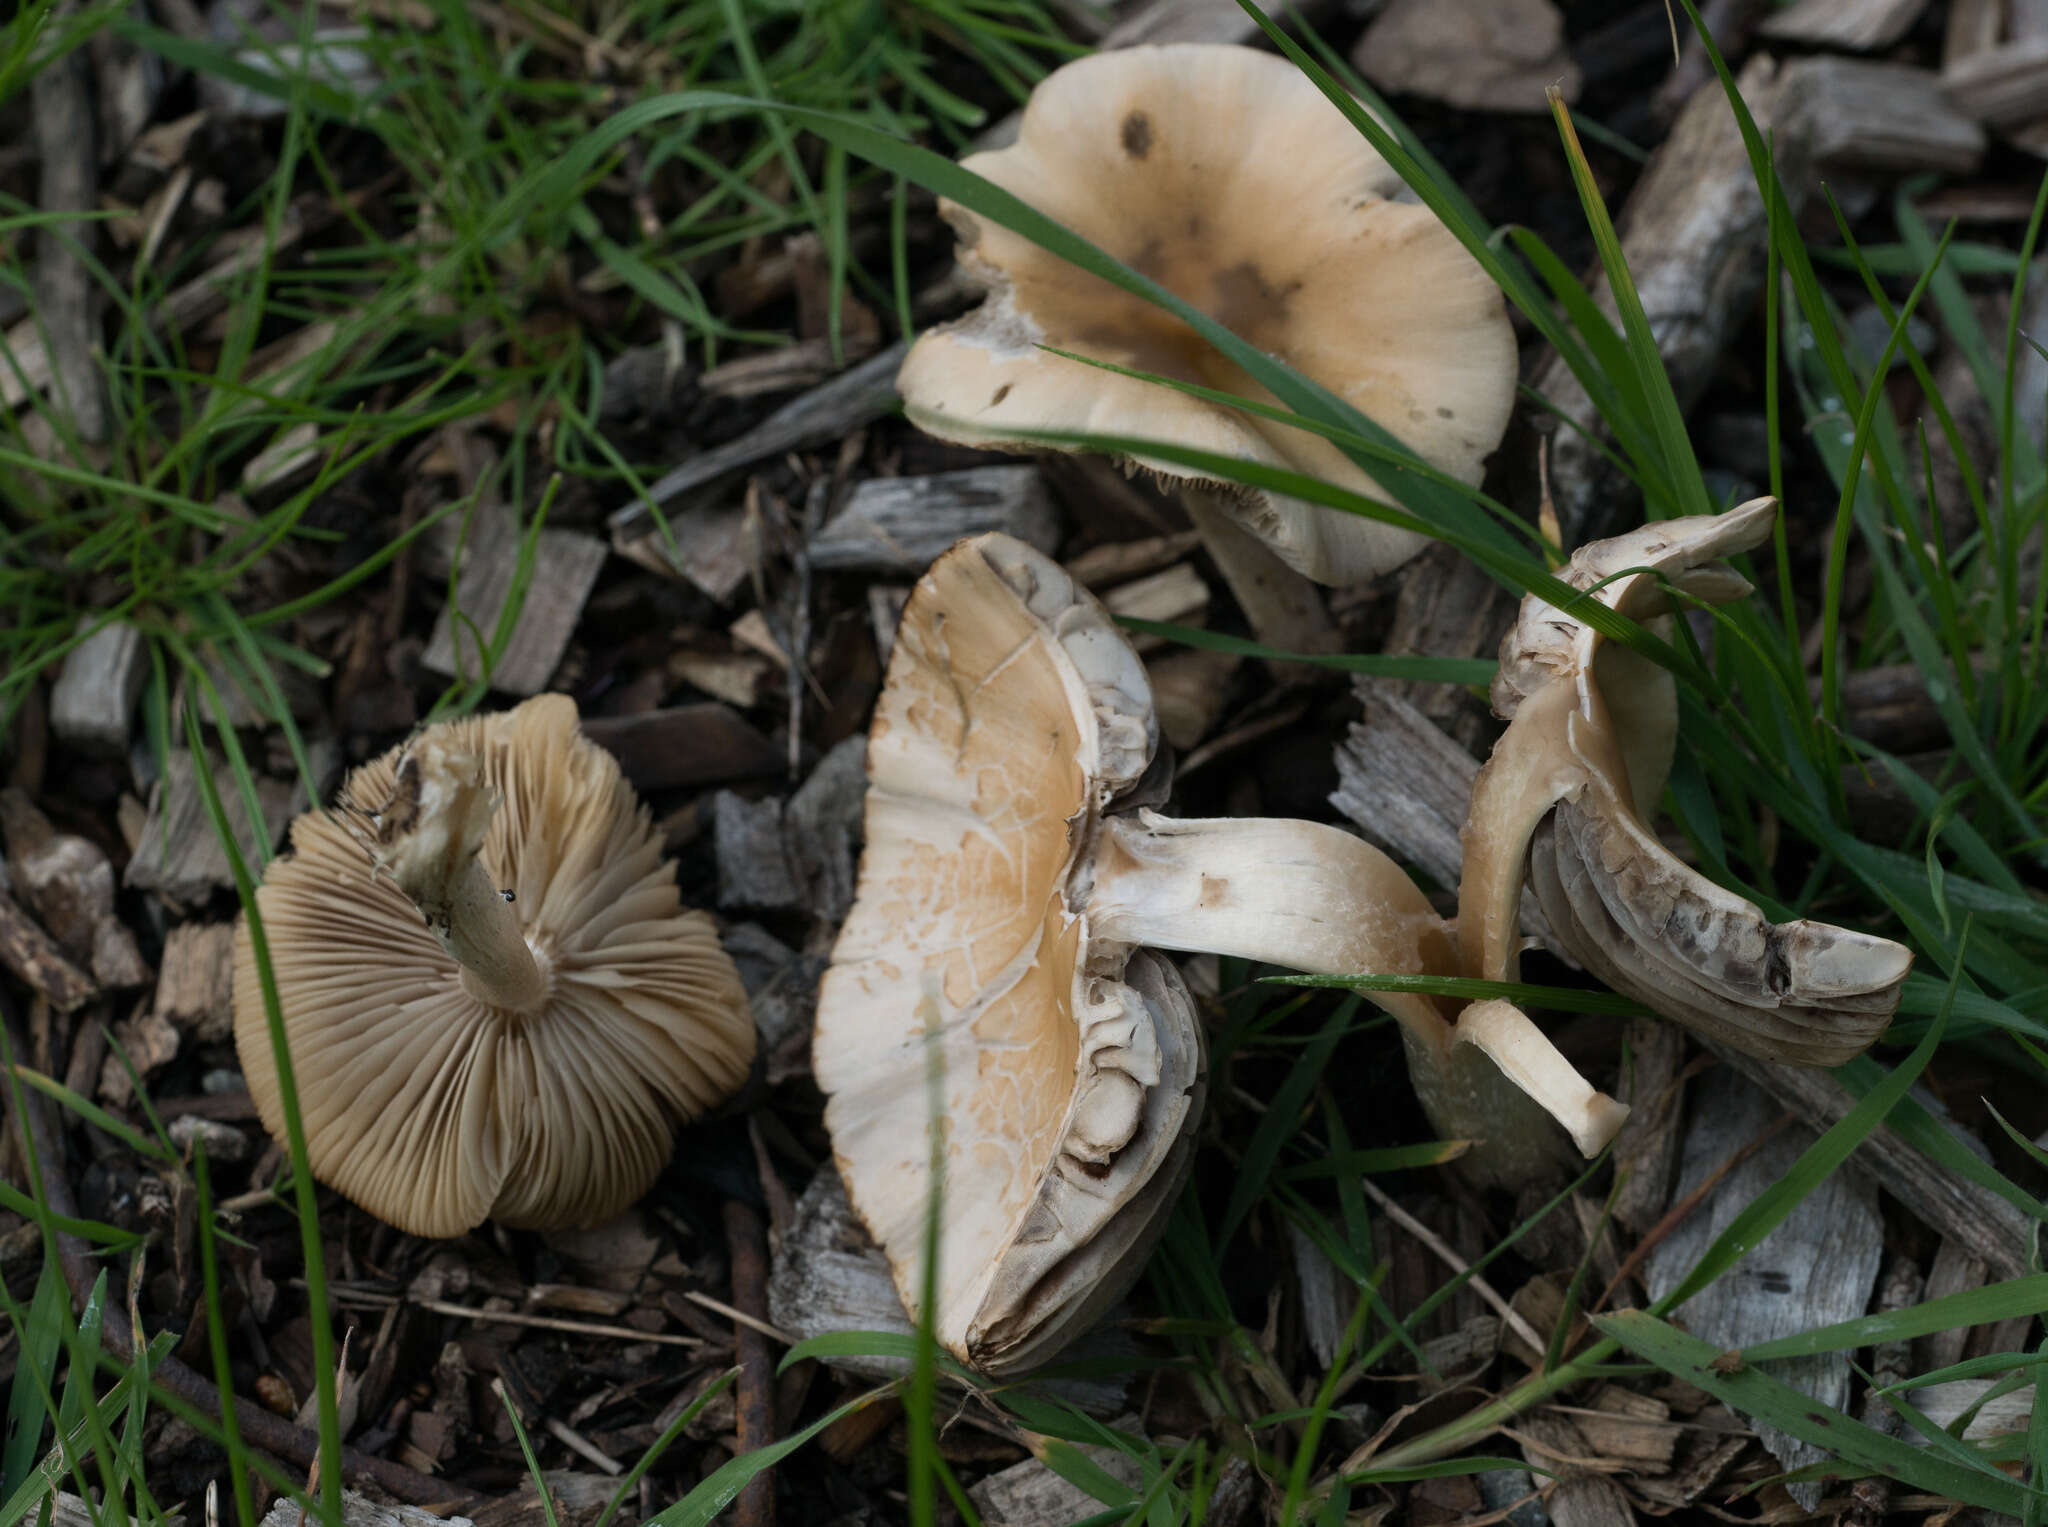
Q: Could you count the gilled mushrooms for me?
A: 4